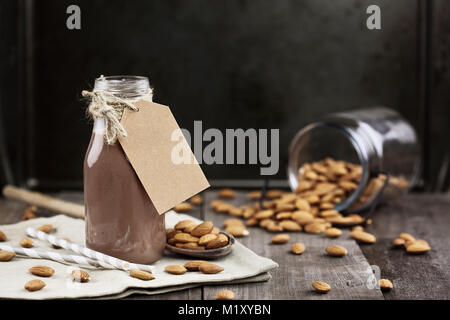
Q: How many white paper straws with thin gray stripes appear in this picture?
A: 2